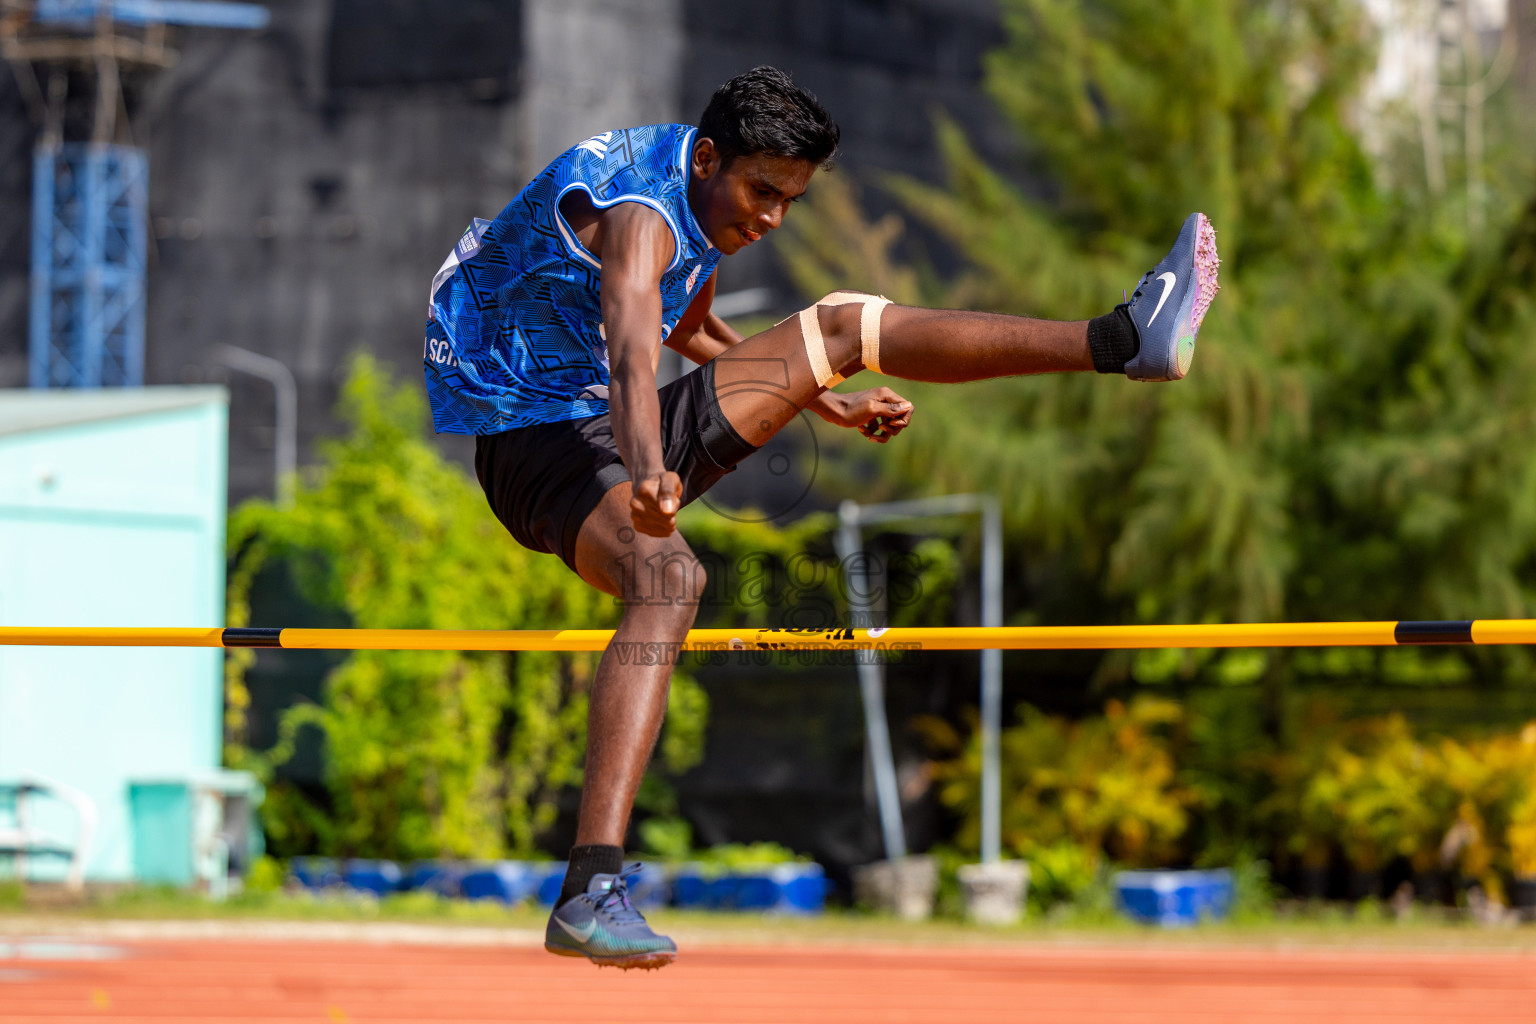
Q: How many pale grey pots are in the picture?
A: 2